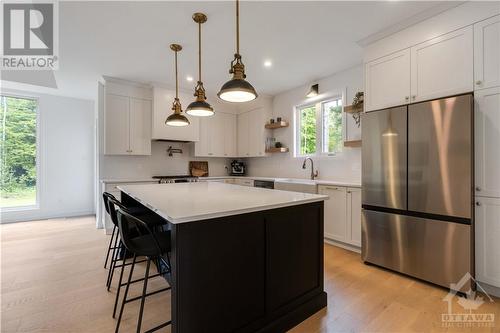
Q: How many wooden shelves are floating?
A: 4